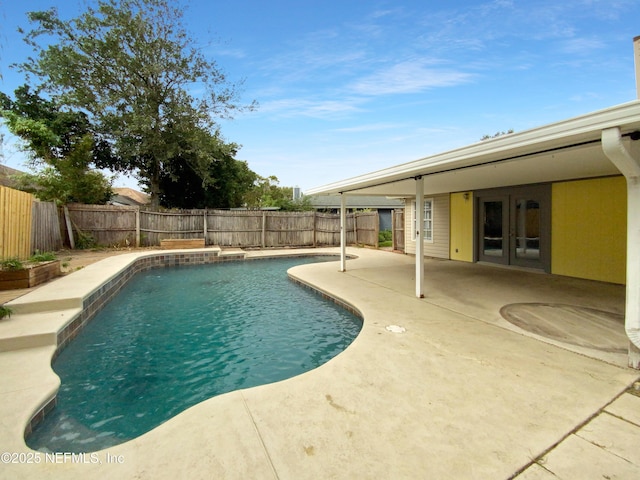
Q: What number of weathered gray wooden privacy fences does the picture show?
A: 1